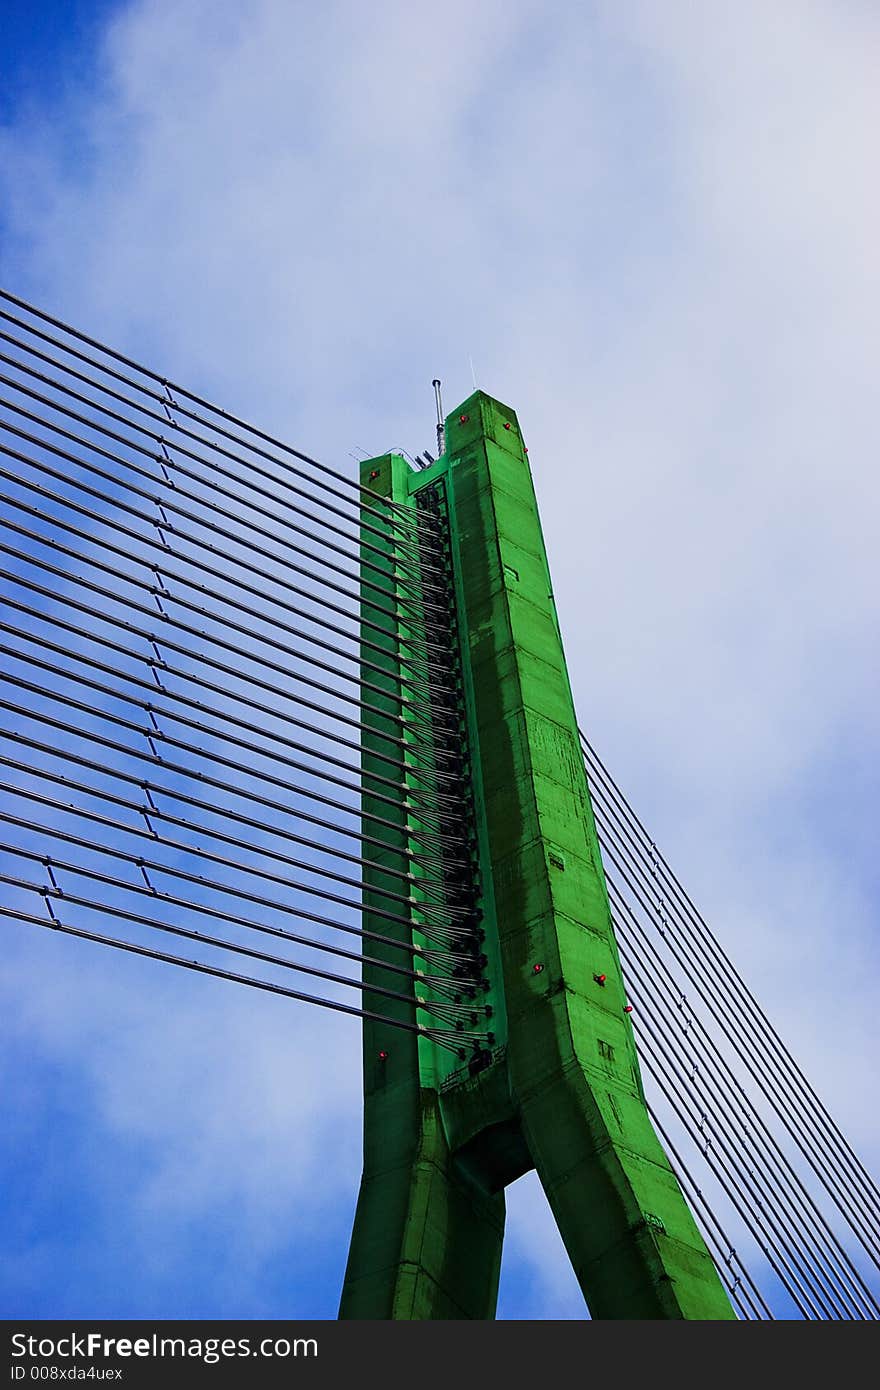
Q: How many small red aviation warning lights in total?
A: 8